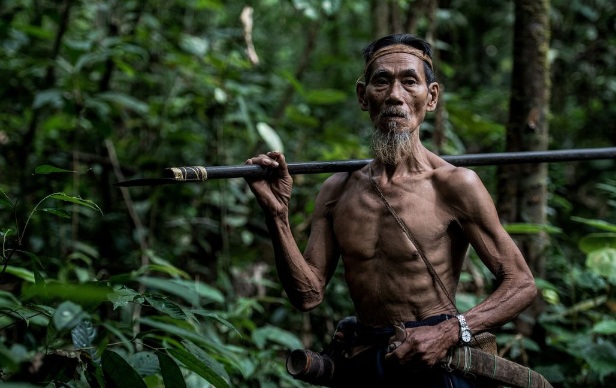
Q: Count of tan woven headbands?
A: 1